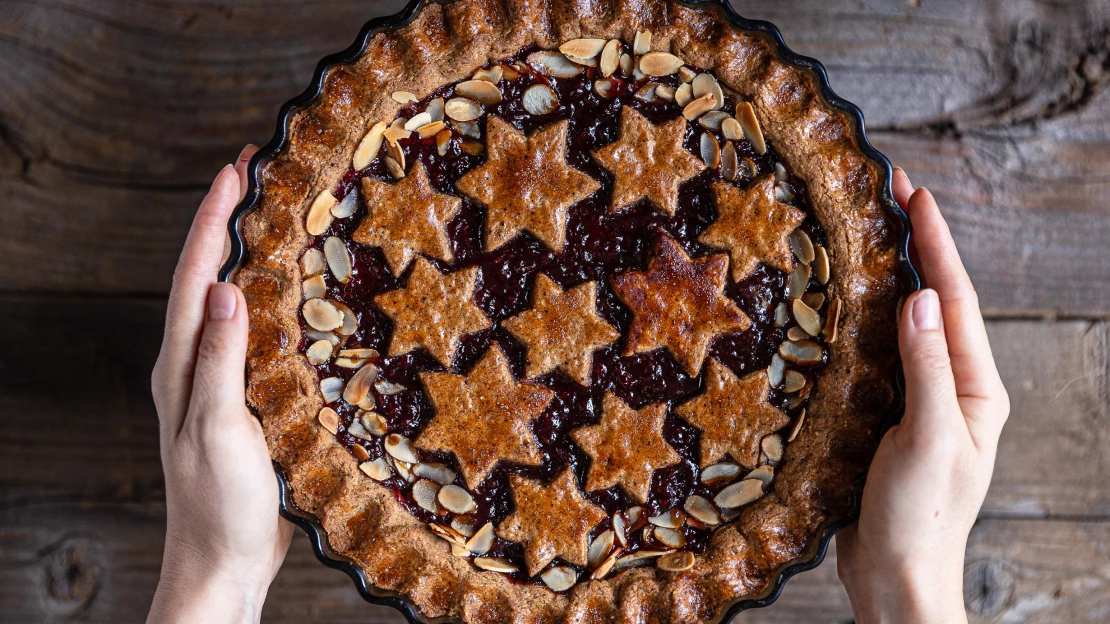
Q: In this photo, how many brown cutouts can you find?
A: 11